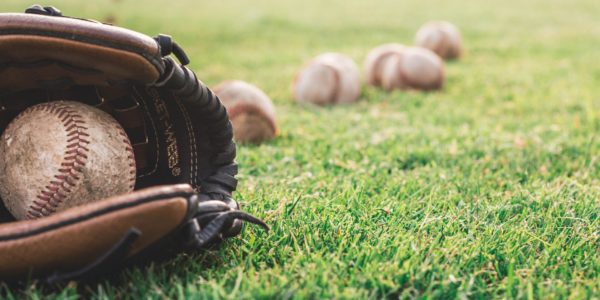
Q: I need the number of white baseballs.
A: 6